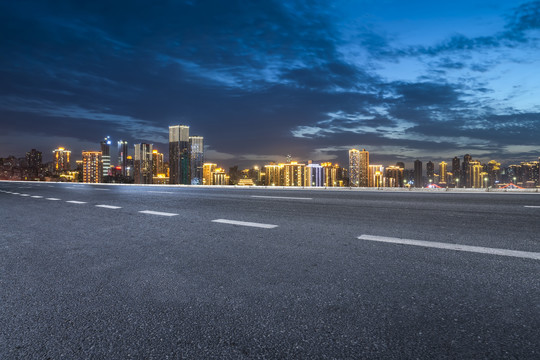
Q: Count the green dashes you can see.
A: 0